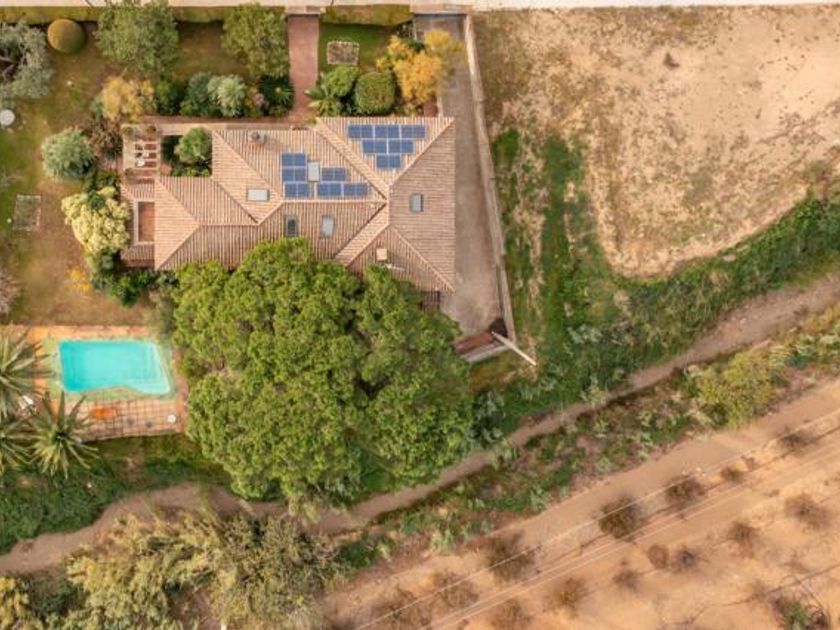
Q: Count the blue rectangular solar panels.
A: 12